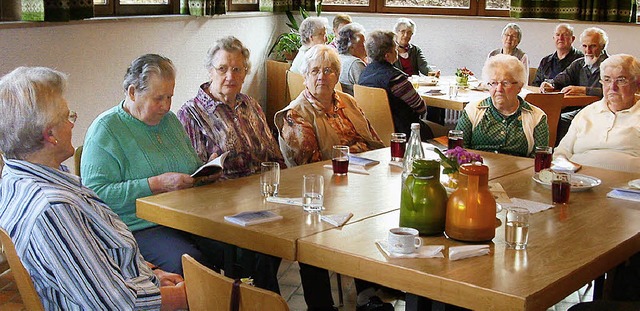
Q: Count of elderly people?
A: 14